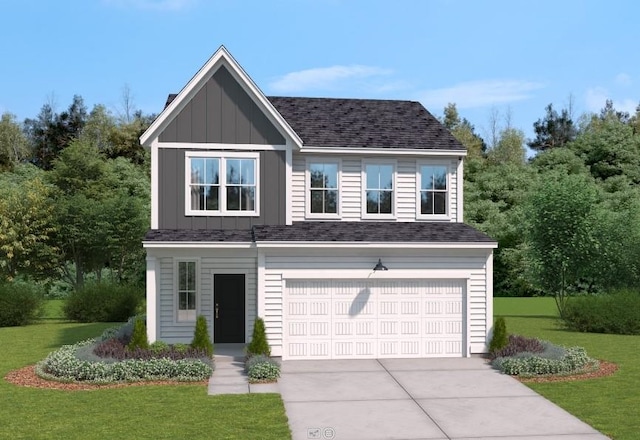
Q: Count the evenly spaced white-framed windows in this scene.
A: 3